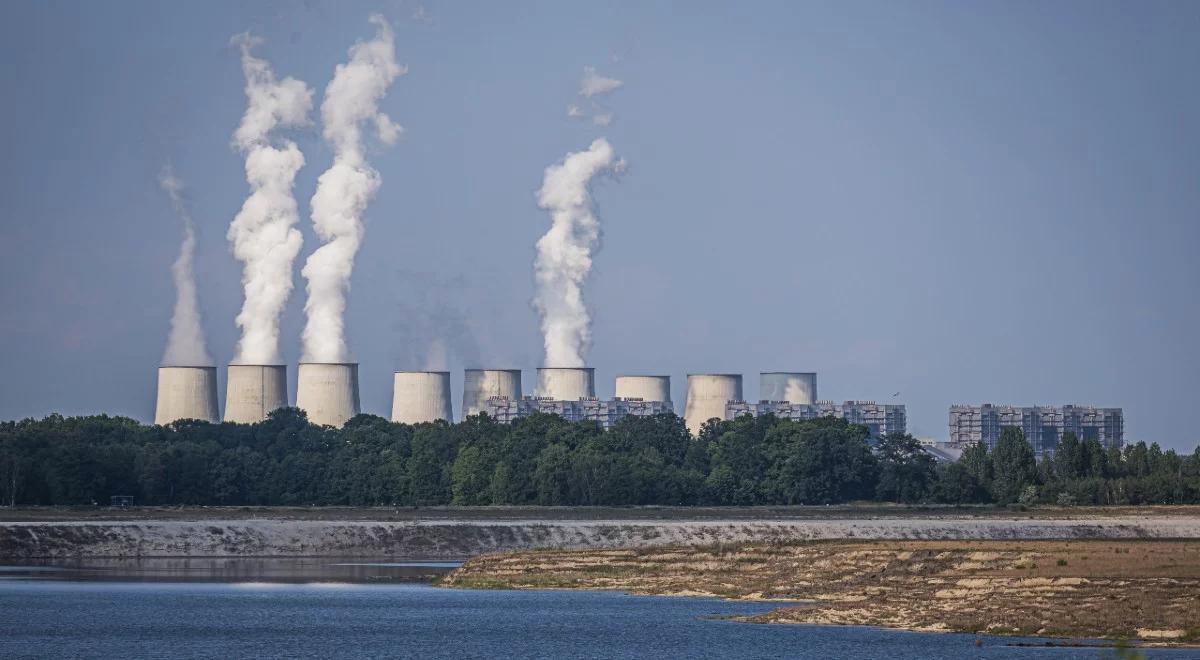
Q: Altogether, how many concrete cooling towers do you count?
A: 9